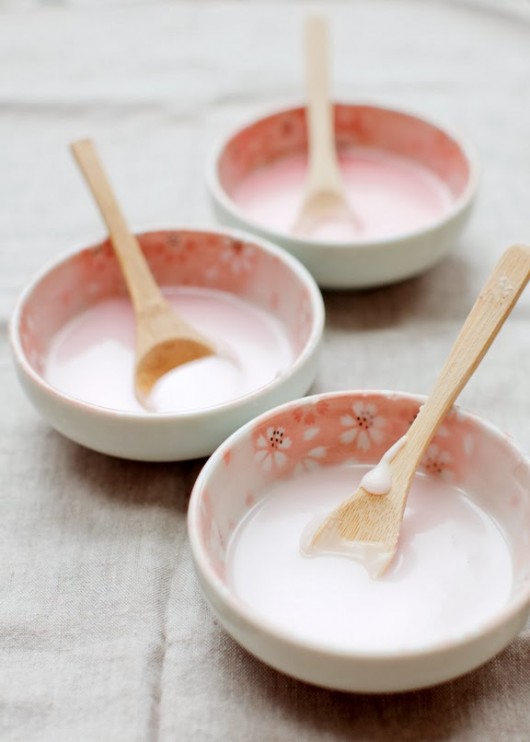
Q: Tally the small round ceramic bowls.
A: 3